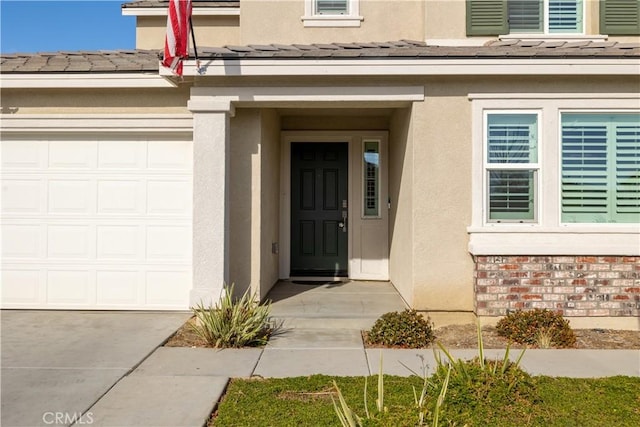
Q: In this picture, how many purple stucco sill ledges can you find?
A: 0